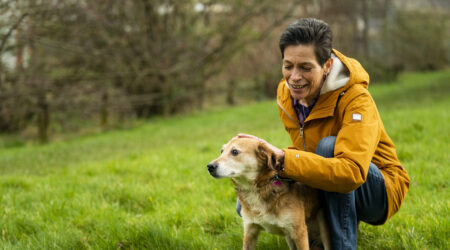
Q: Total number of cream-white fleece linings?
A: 1